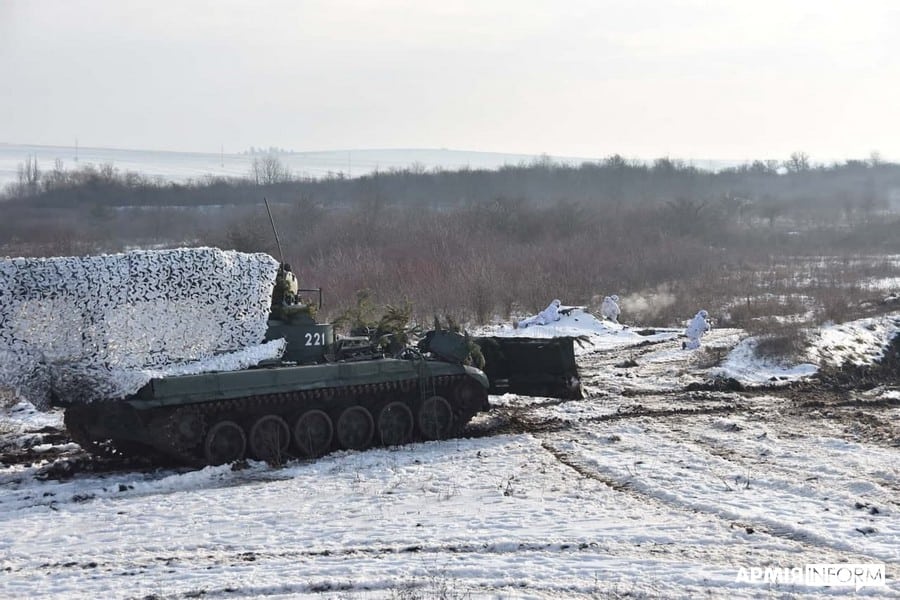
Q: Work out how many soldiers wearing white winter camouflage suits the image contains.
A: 3